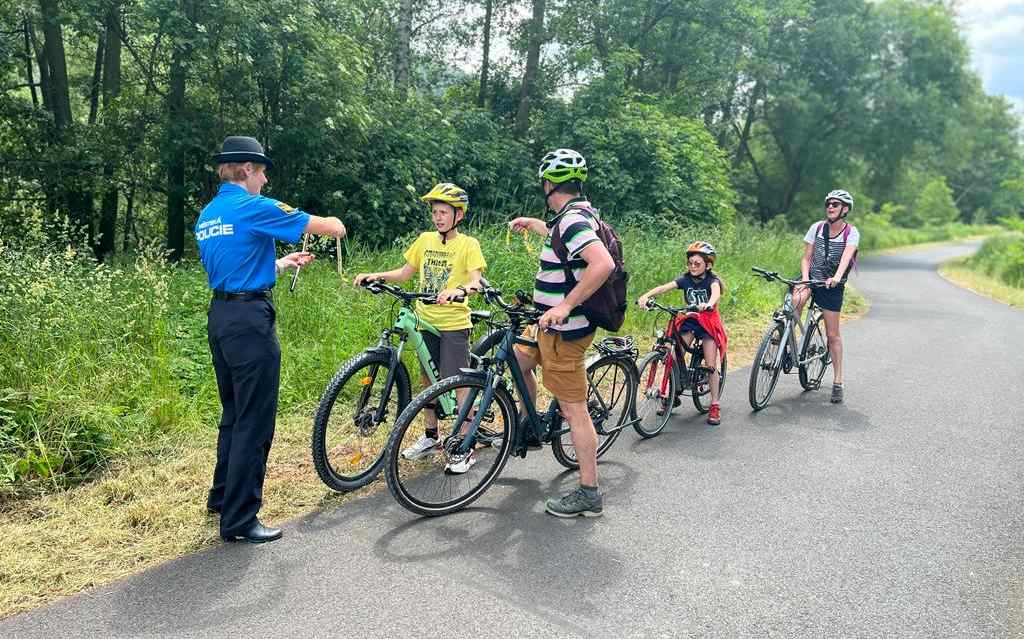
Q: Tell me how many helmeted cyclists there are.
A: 4